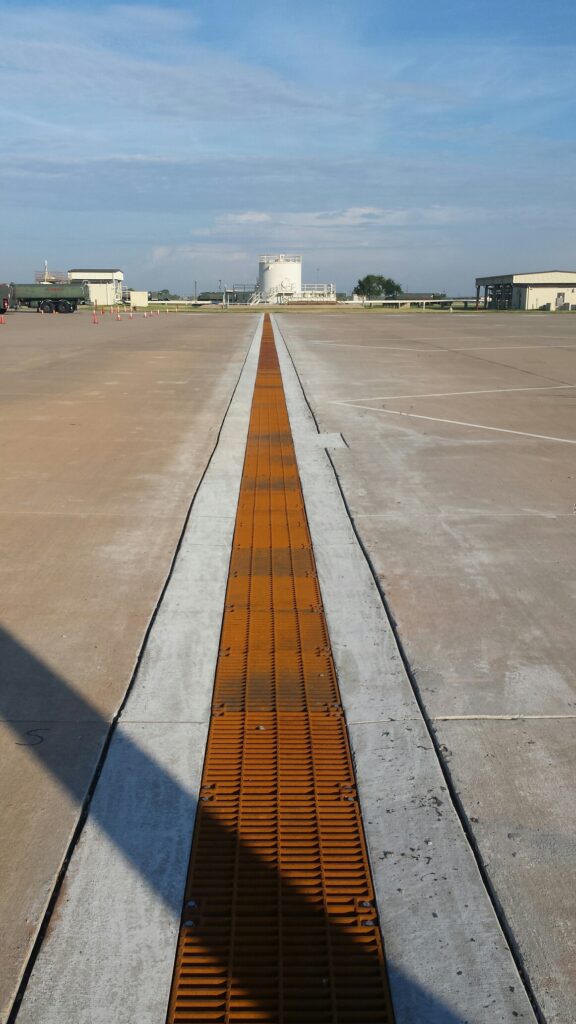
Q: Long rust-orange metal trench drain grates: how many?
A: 1